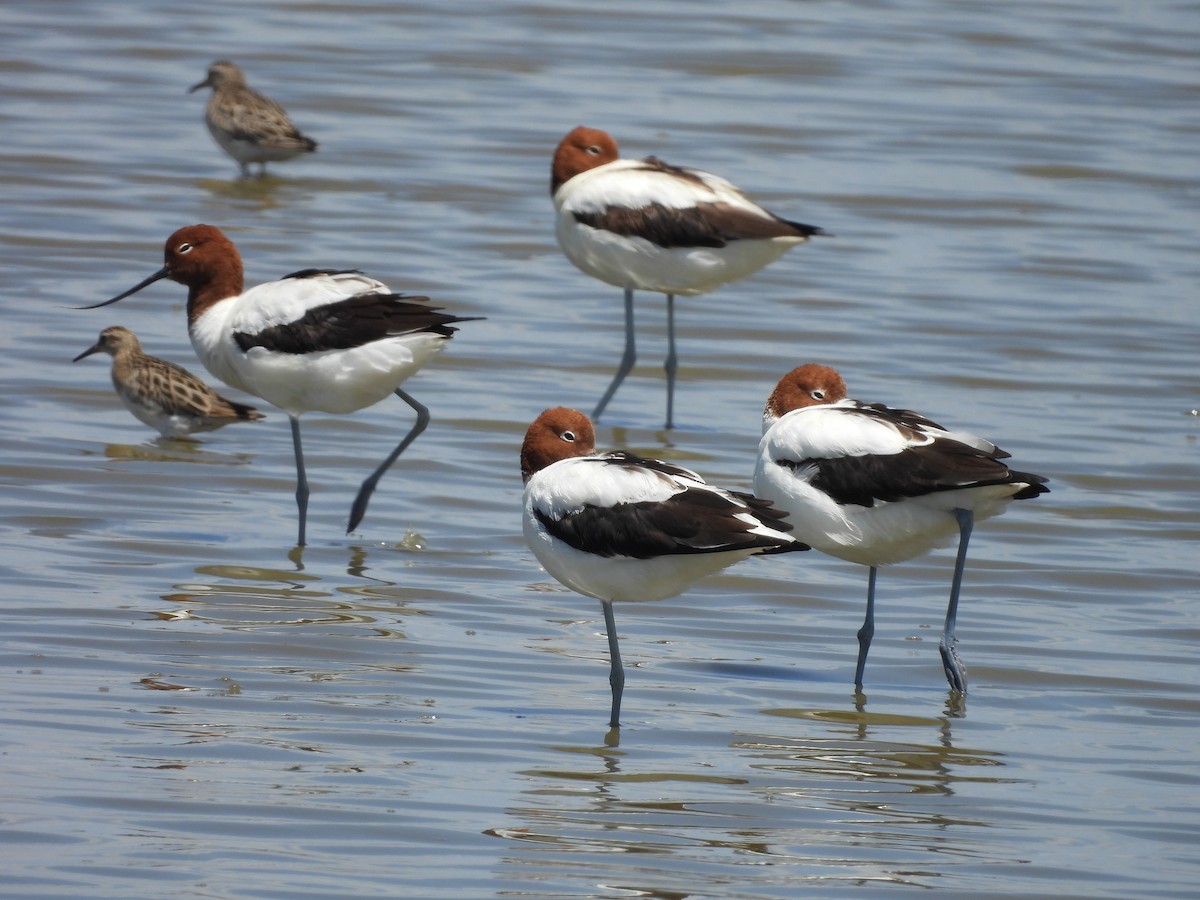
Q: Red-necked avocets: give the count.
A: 4